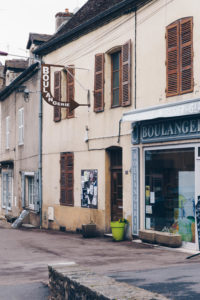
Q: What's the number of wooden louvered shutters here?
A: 8